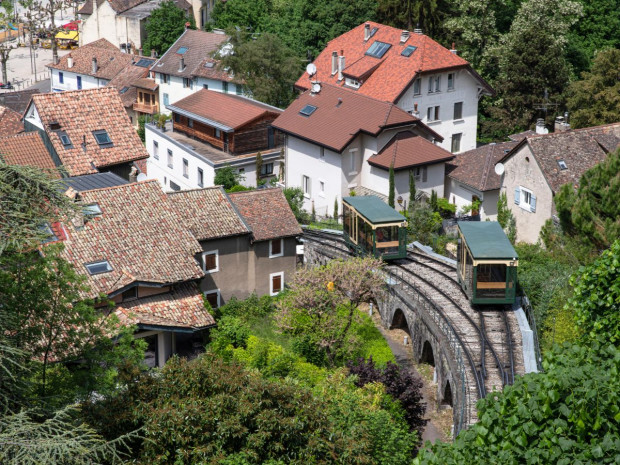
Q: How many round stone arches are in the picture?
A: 3